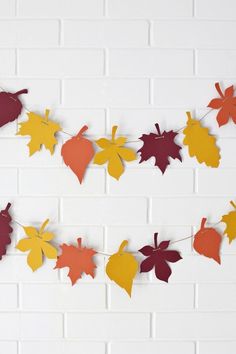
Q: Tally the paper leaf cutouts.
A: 14